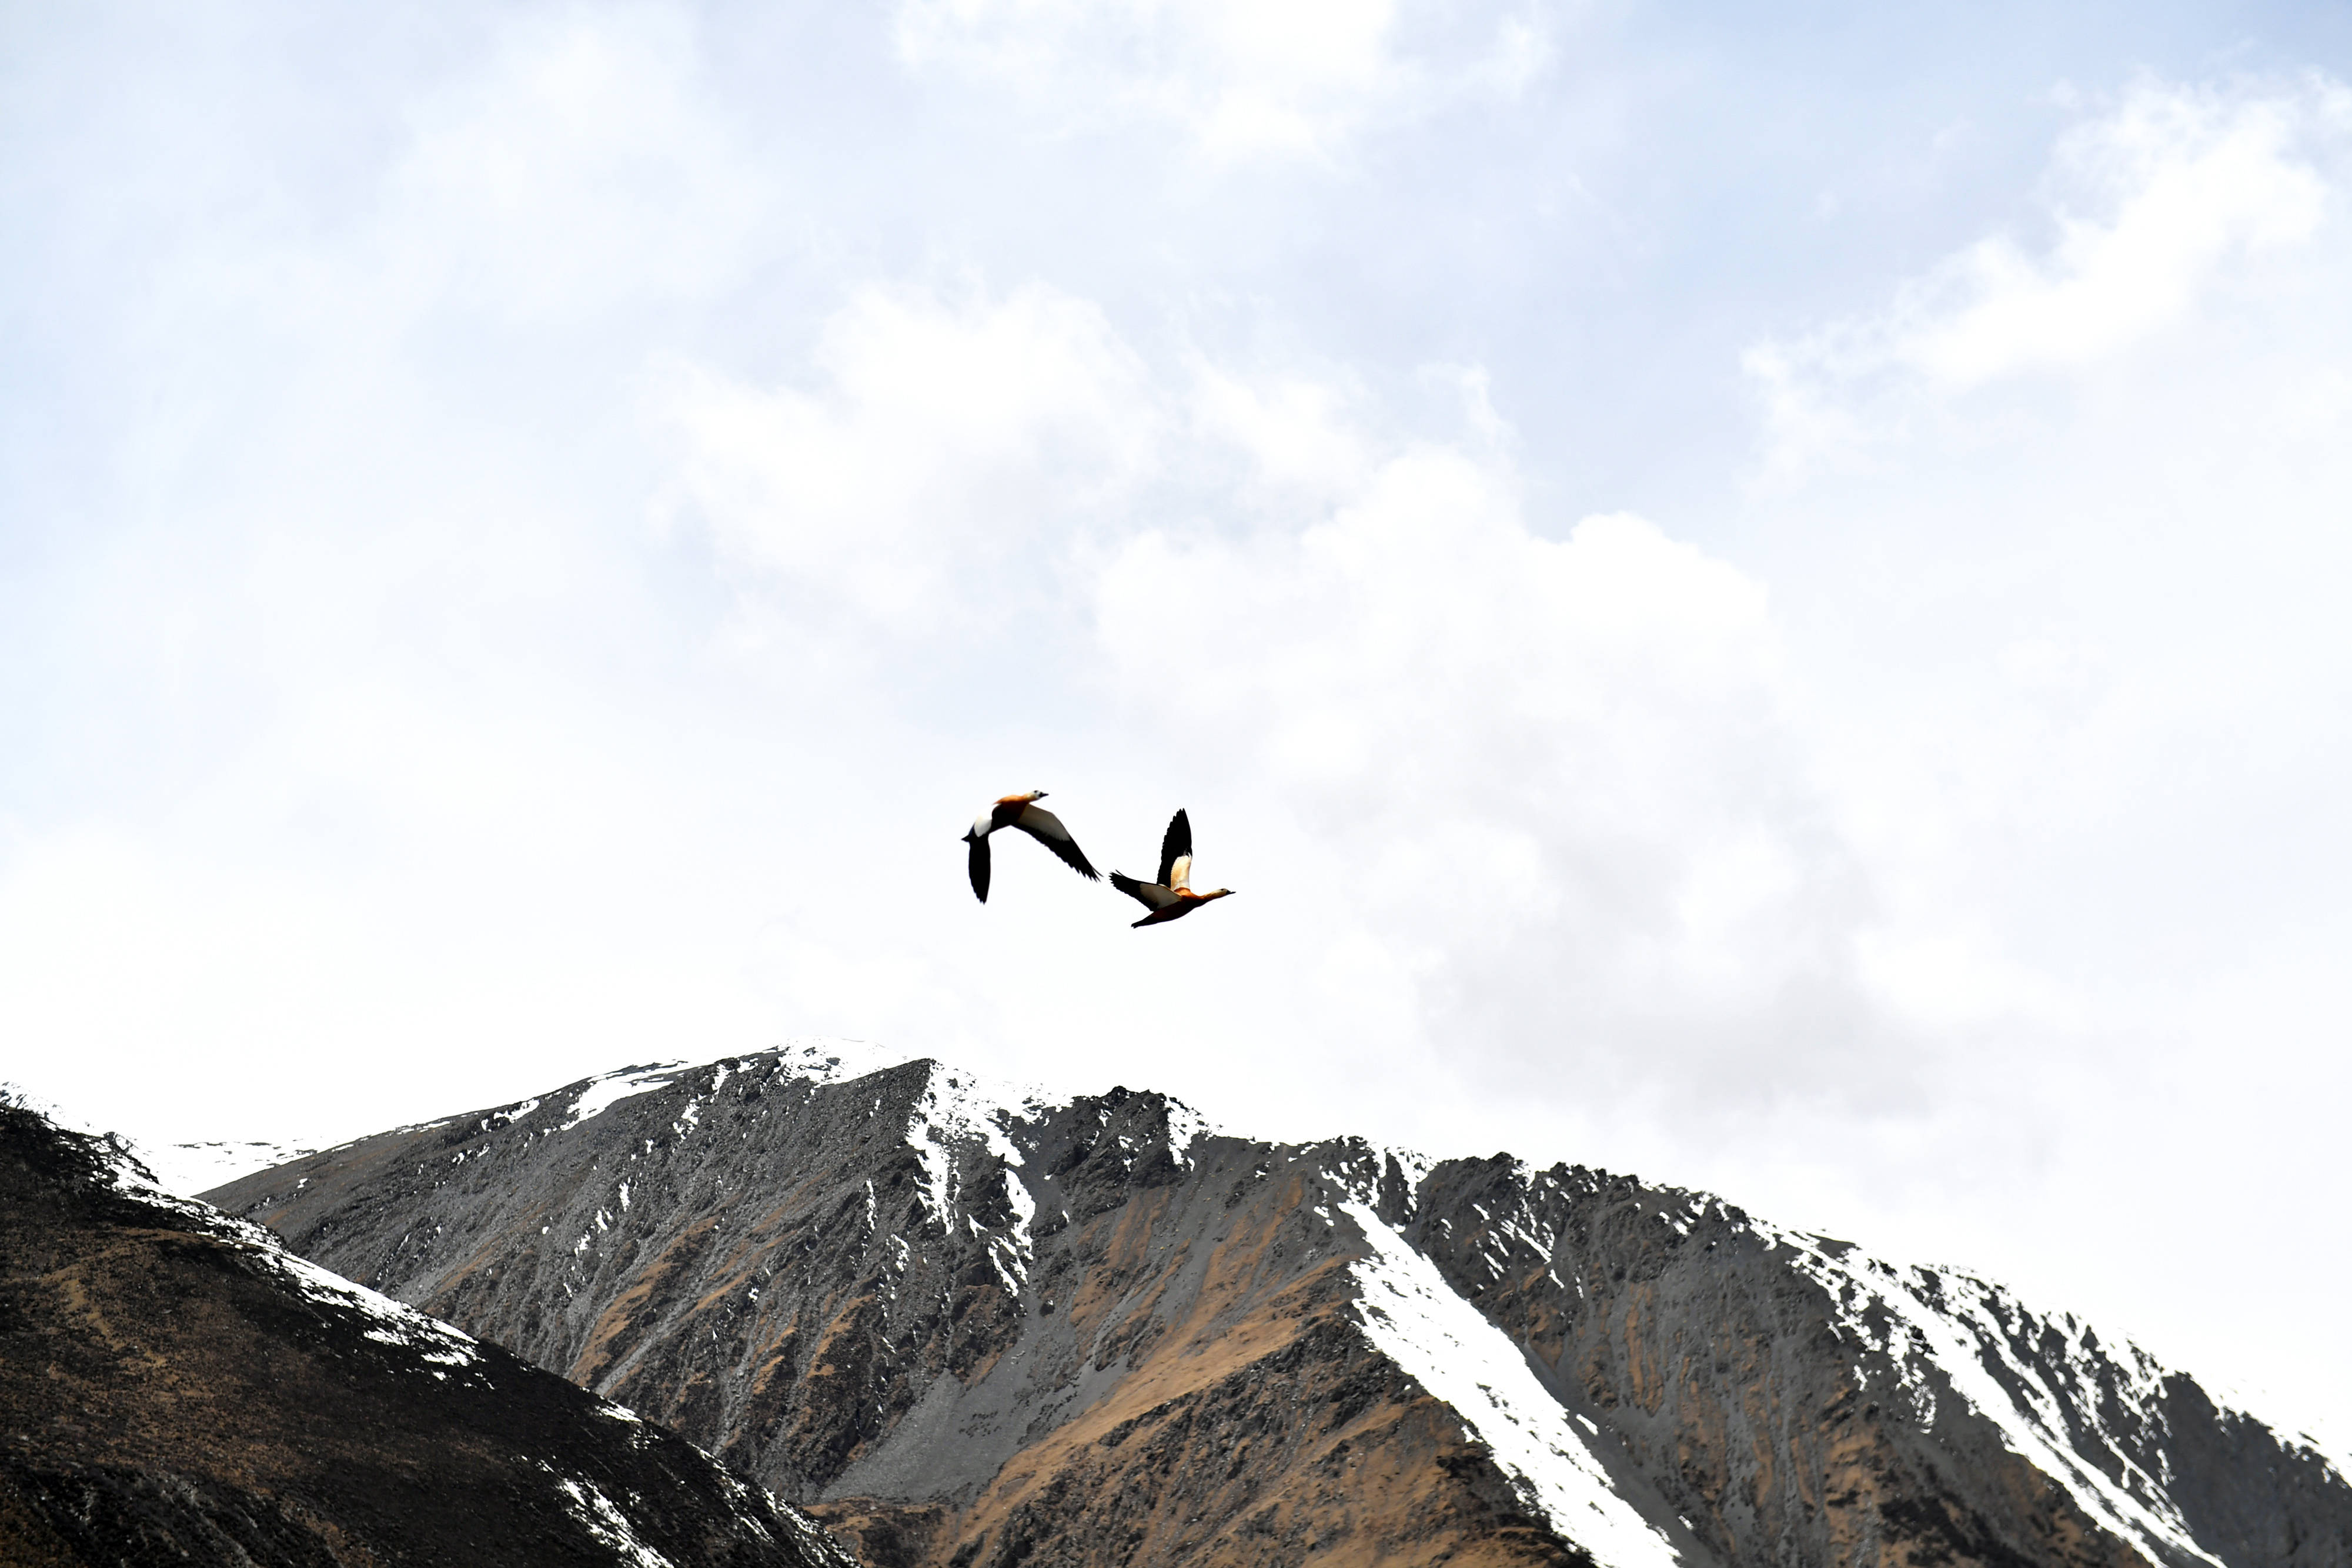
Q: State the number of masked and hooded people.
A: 0